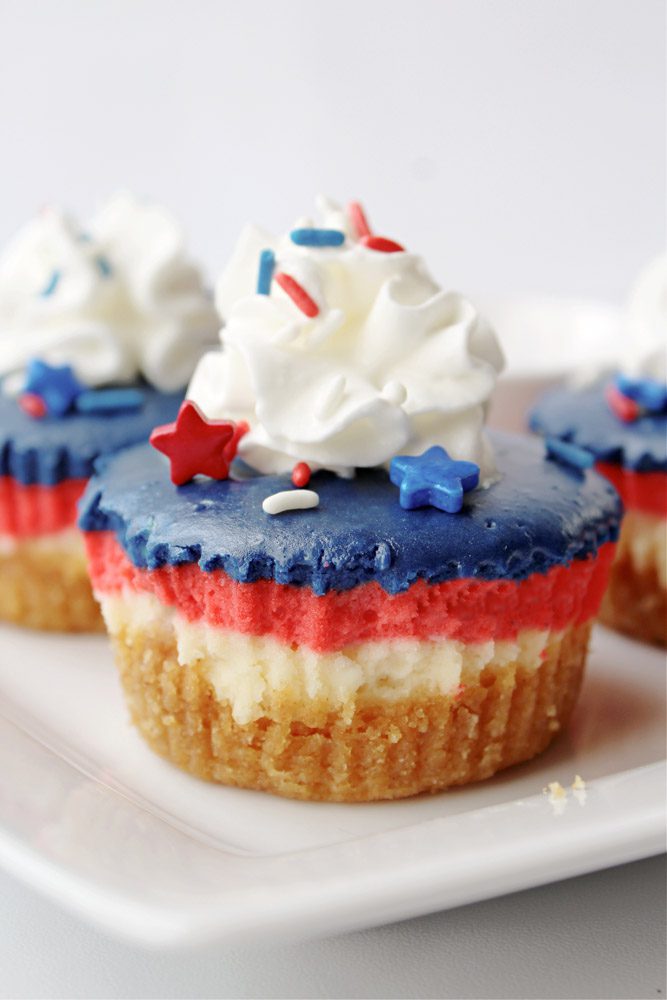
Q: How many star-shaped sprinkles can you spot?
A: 4